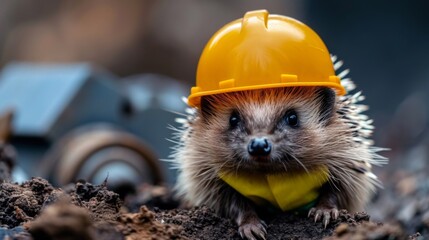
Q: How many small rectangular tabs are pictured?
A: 4